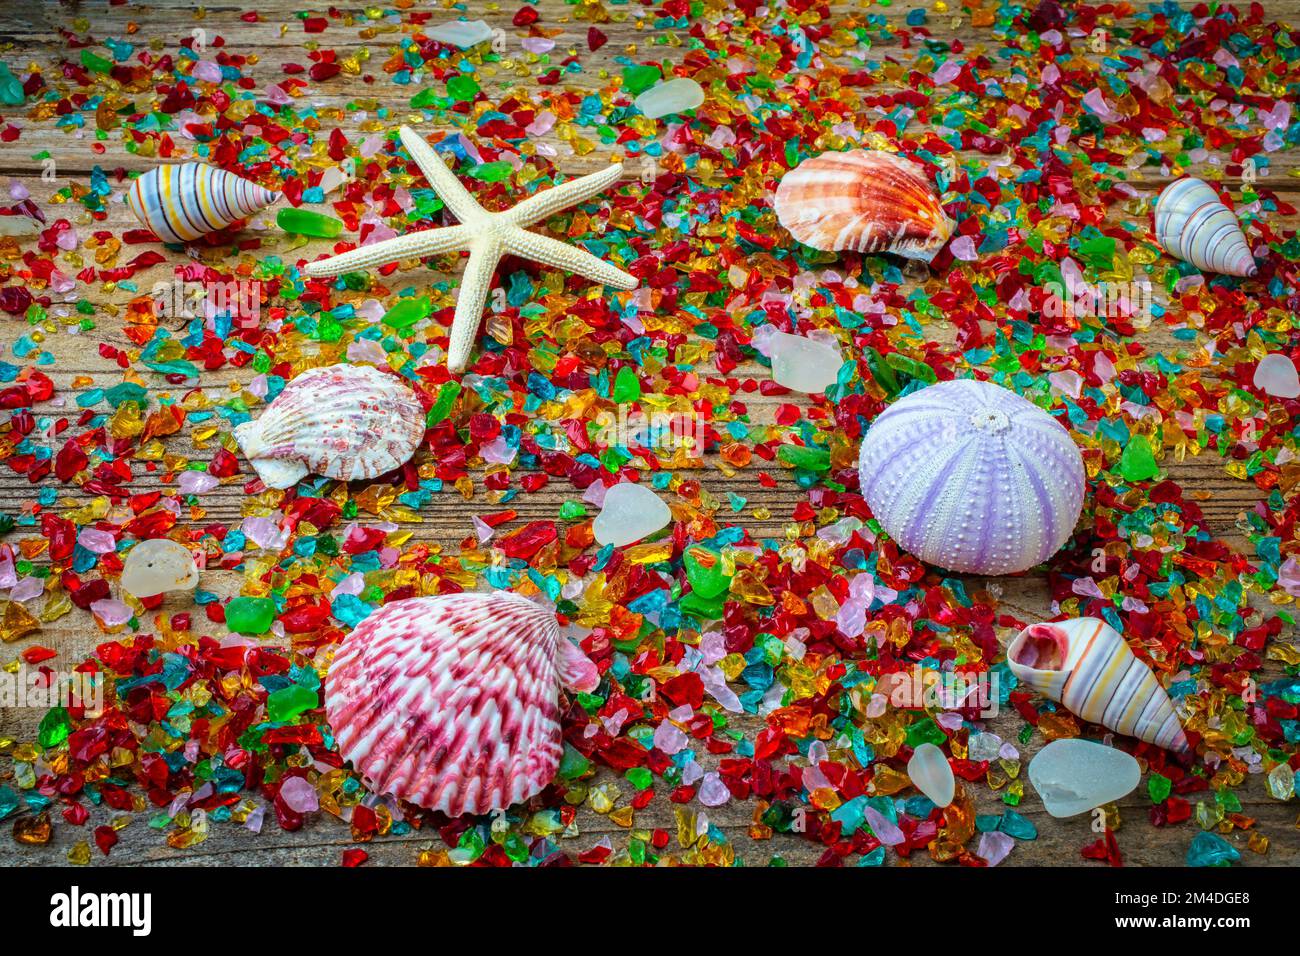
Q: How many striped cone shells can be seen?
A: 3